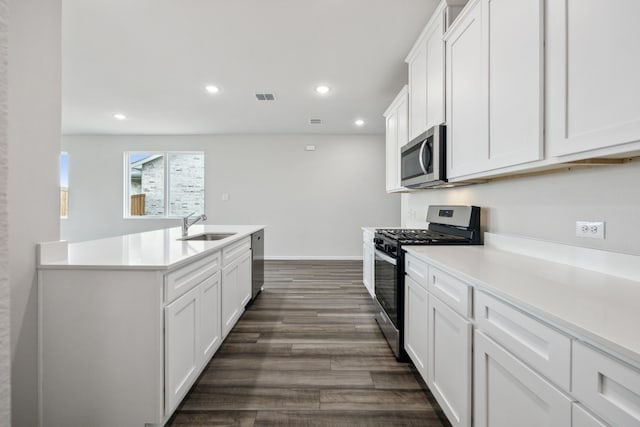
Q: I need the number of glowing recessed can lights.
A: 4